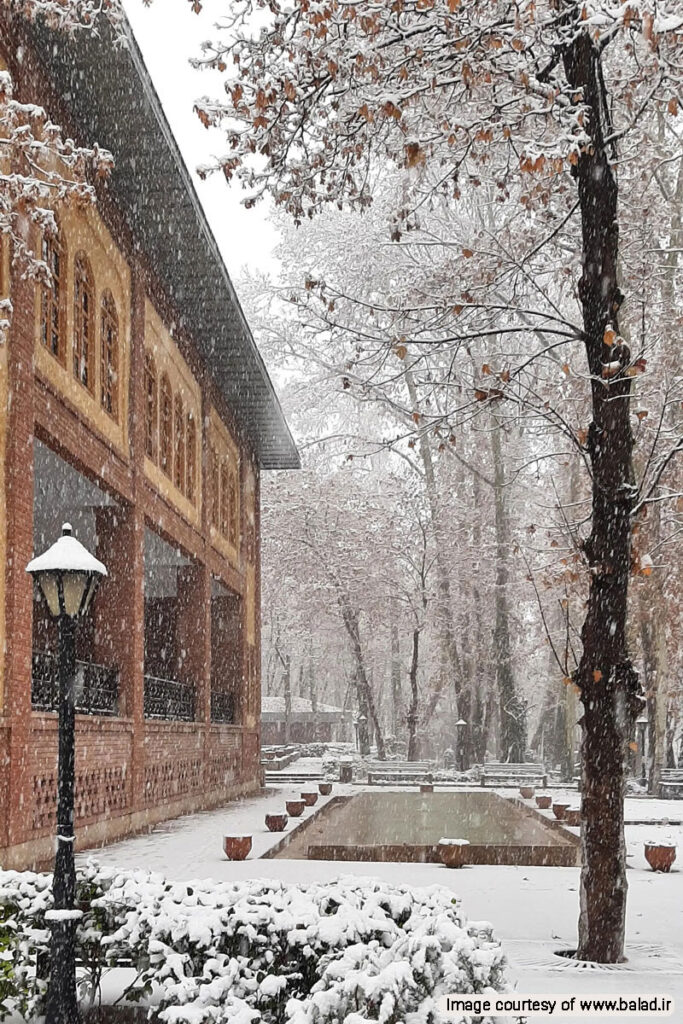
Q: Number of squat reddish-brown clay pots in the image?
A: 12